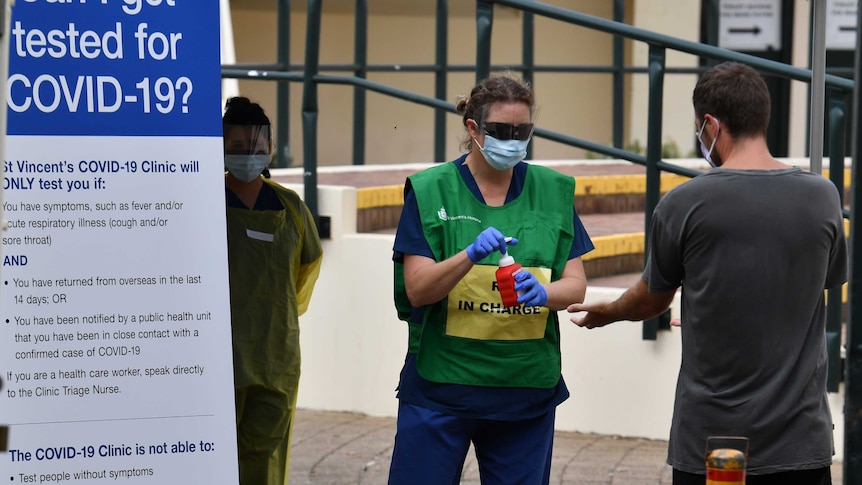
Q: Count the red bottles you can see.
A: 1